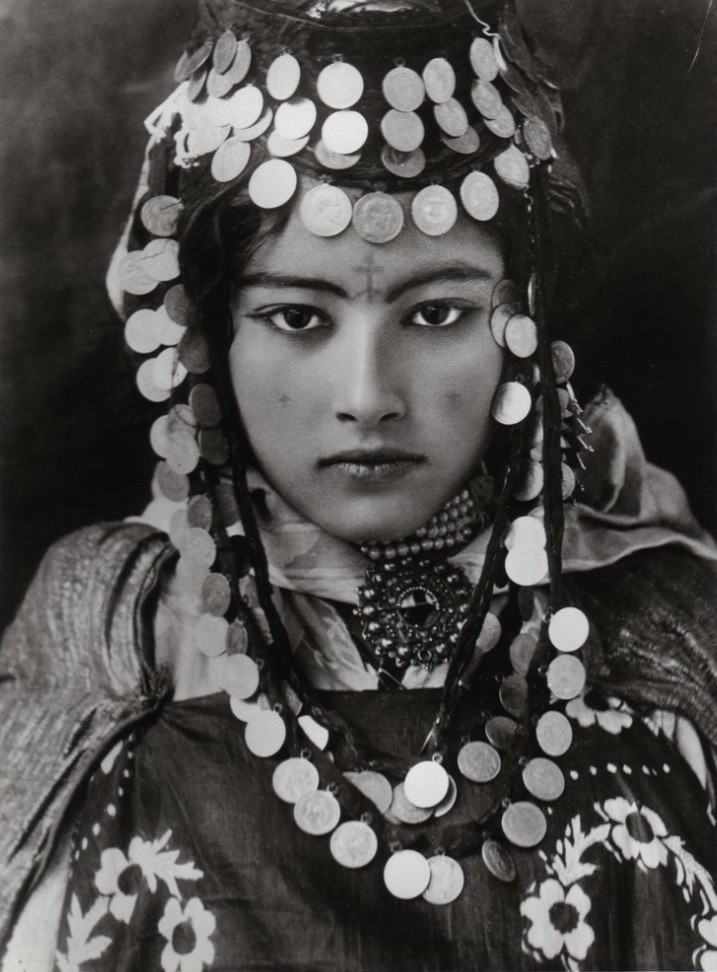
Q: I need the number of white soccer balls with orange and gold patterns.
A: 0